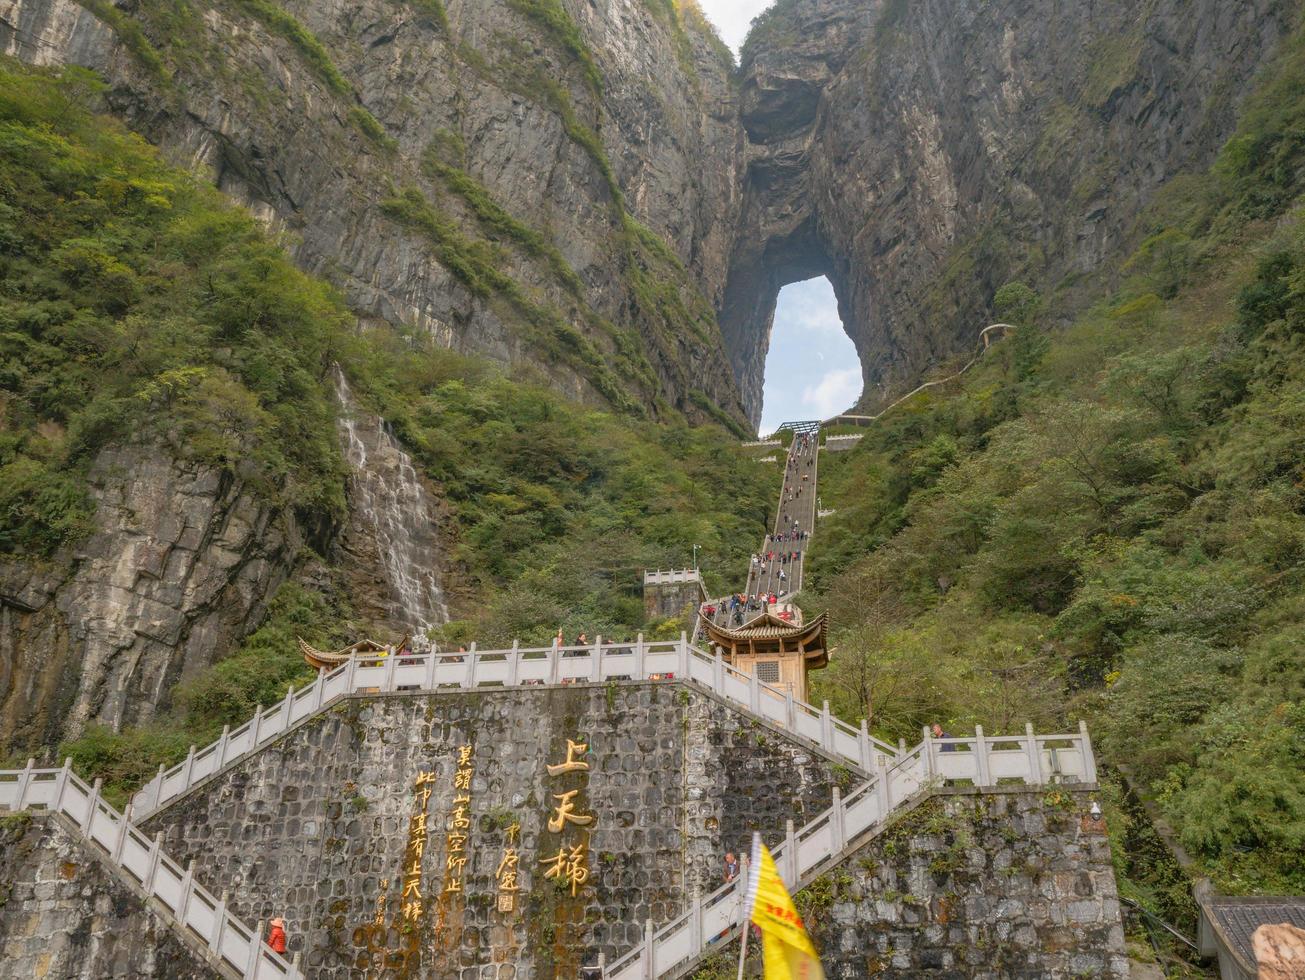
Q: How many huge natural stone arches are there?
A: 1